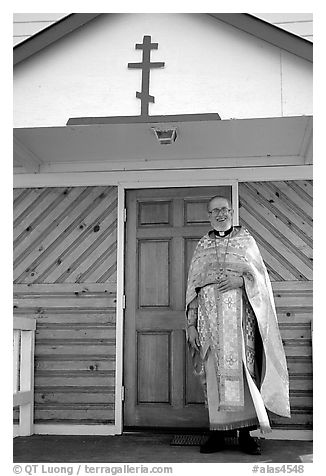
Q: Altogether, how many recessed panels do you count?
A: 6